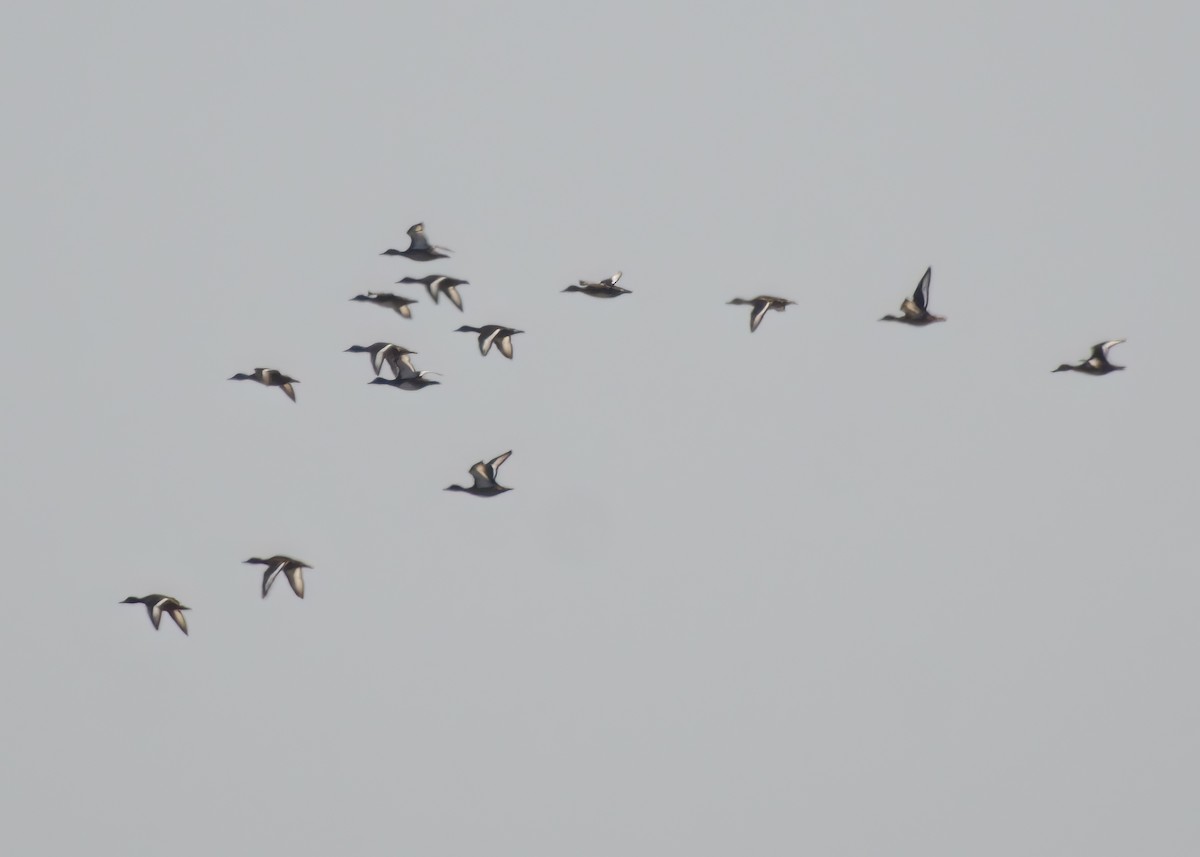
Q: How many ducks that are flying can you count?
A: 14